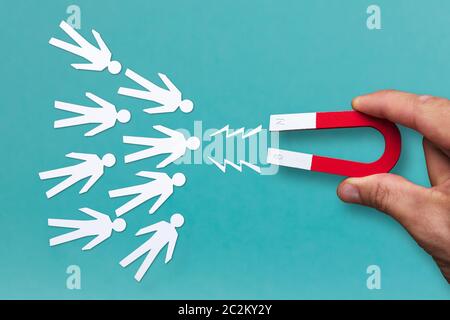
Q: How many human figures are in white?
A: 8